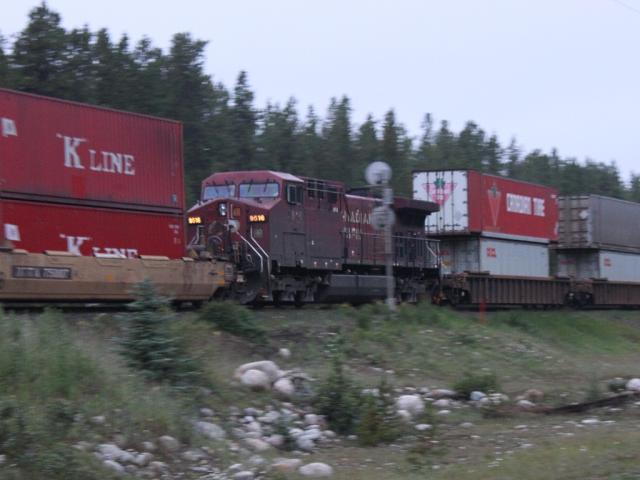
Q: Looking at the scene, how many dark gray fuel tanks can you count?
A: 1